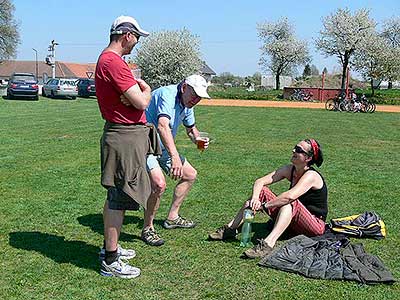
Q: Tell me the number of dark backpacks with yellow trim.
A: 1